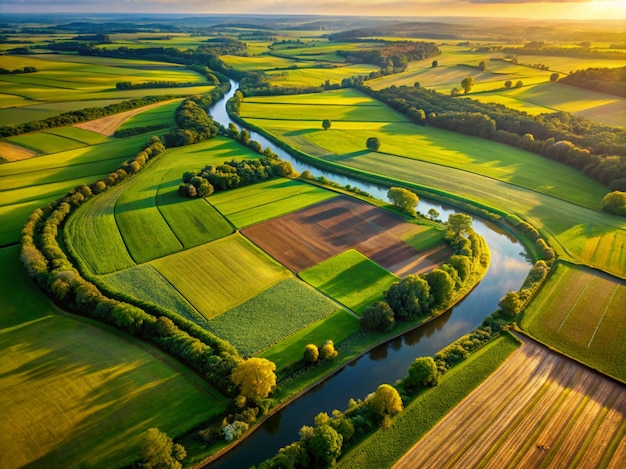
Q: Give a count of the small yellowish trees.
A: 2